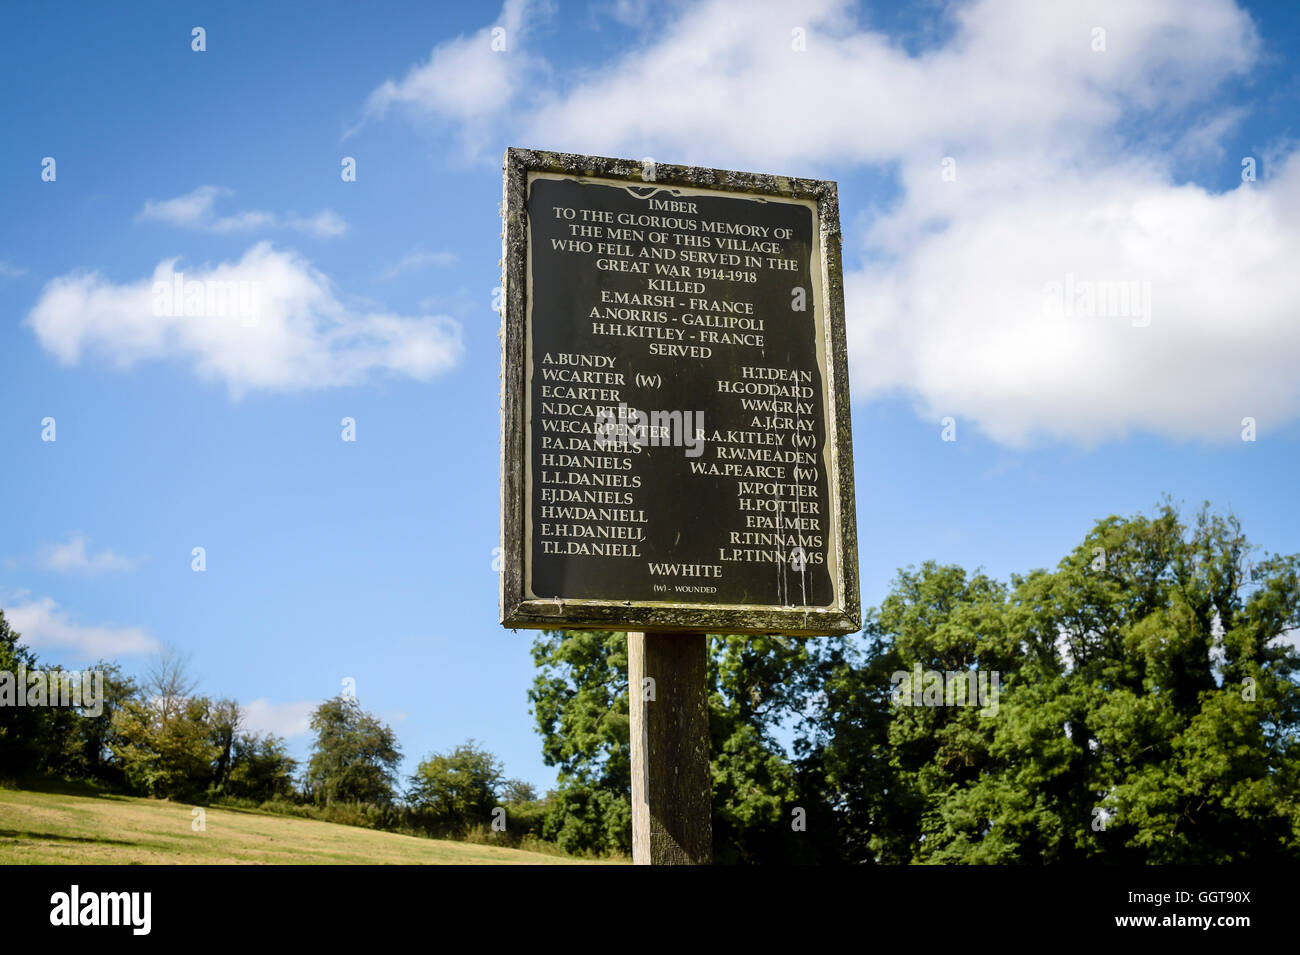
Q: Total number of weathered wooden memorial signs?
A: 1